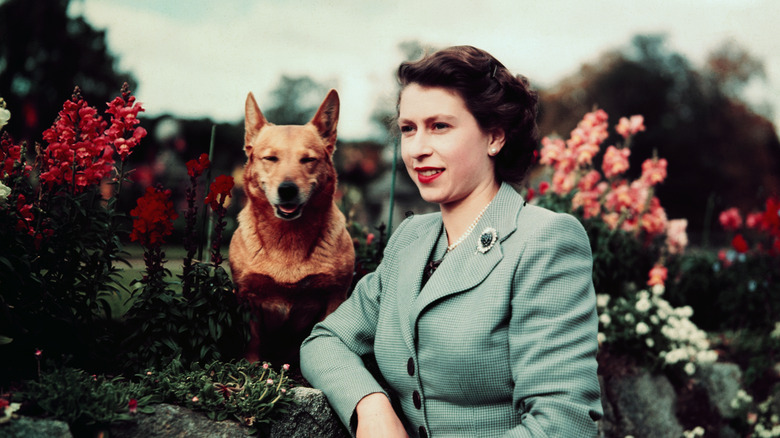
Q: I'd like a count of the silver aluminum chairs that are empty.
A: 0